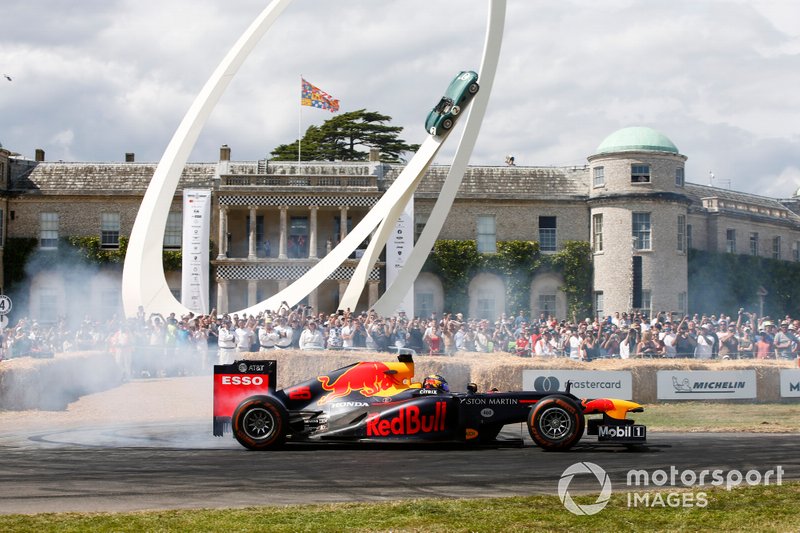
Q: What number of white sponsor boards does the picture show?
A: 3